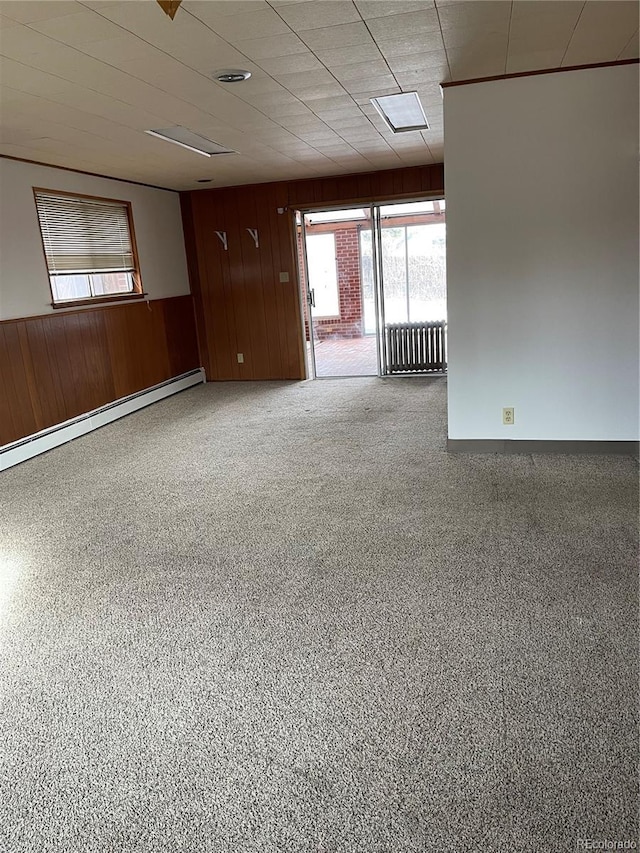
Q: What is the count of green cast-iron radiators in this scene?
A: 0